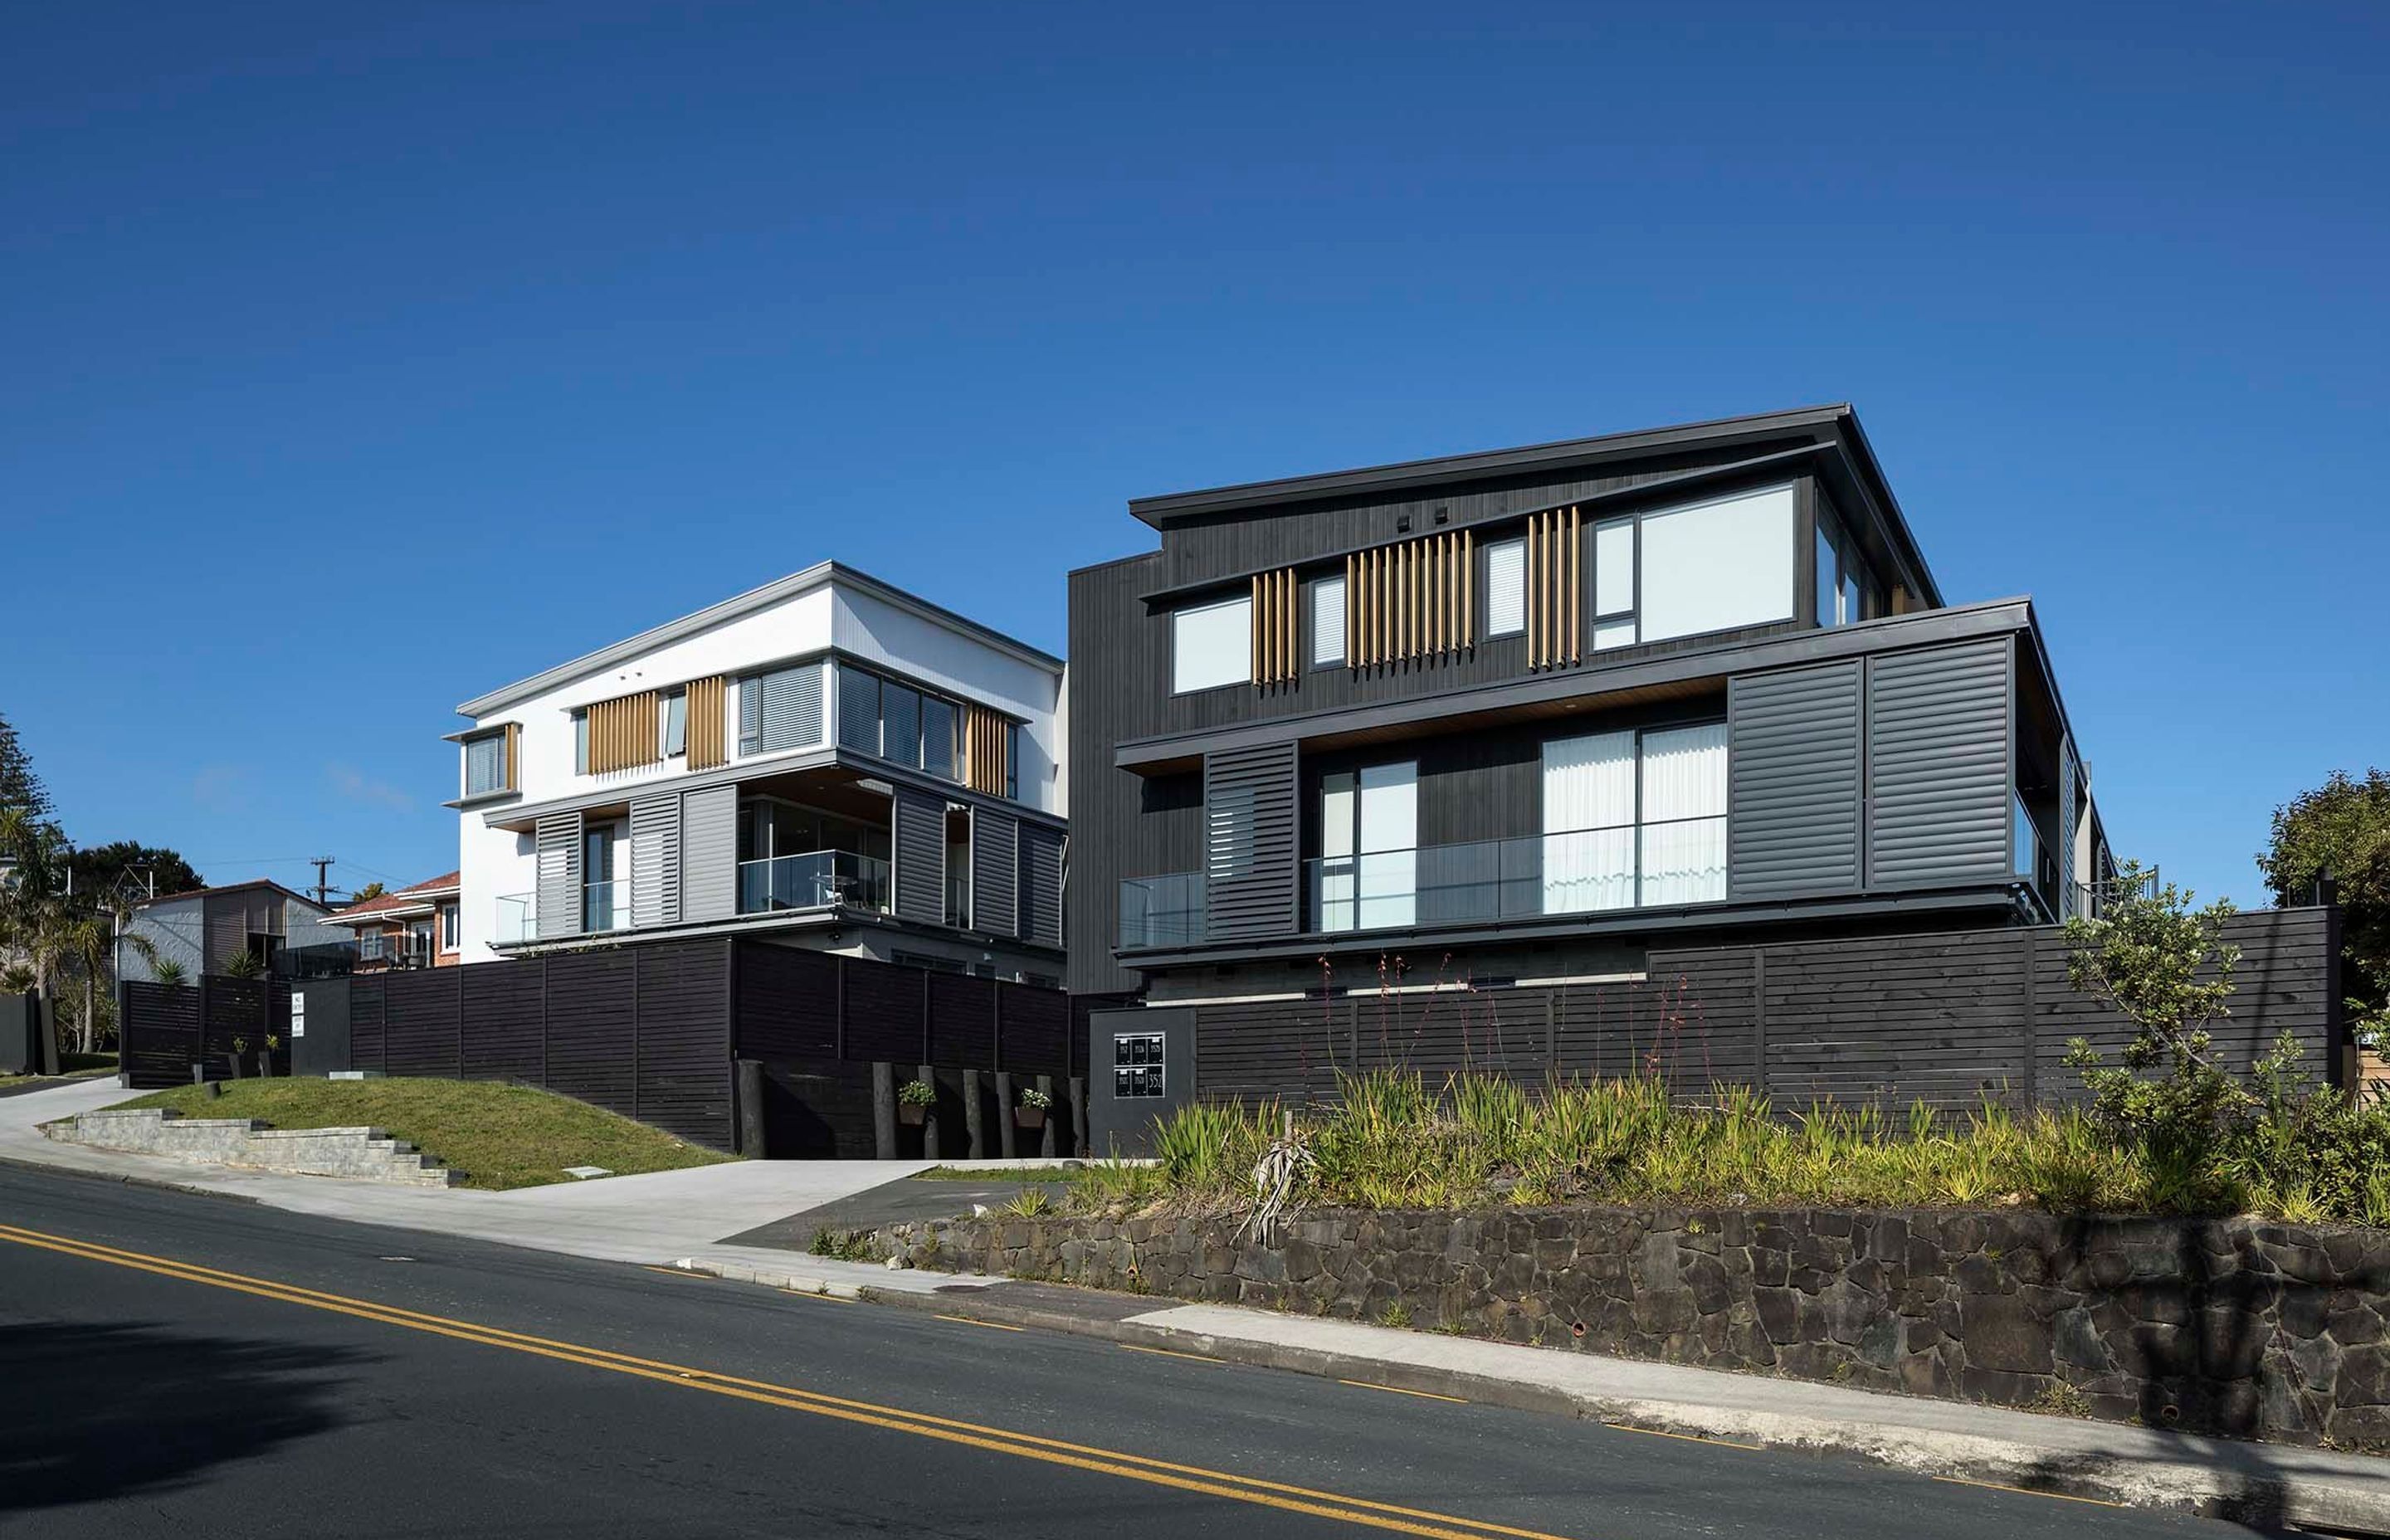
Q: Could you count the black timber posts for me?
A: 7